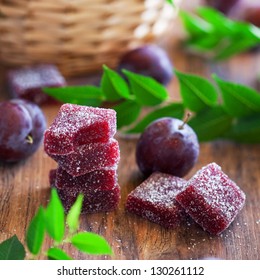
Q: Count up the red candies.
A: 7